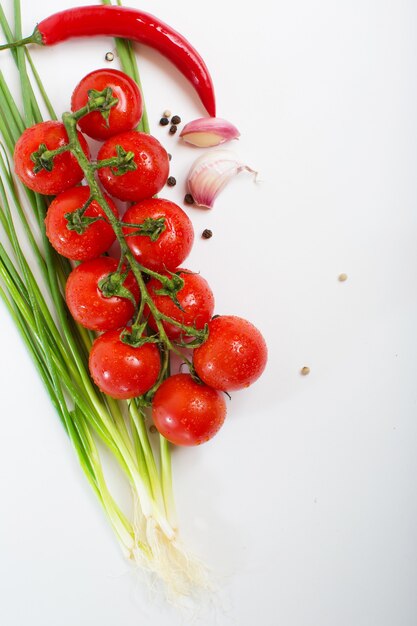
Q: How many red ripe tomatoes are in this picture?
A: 10